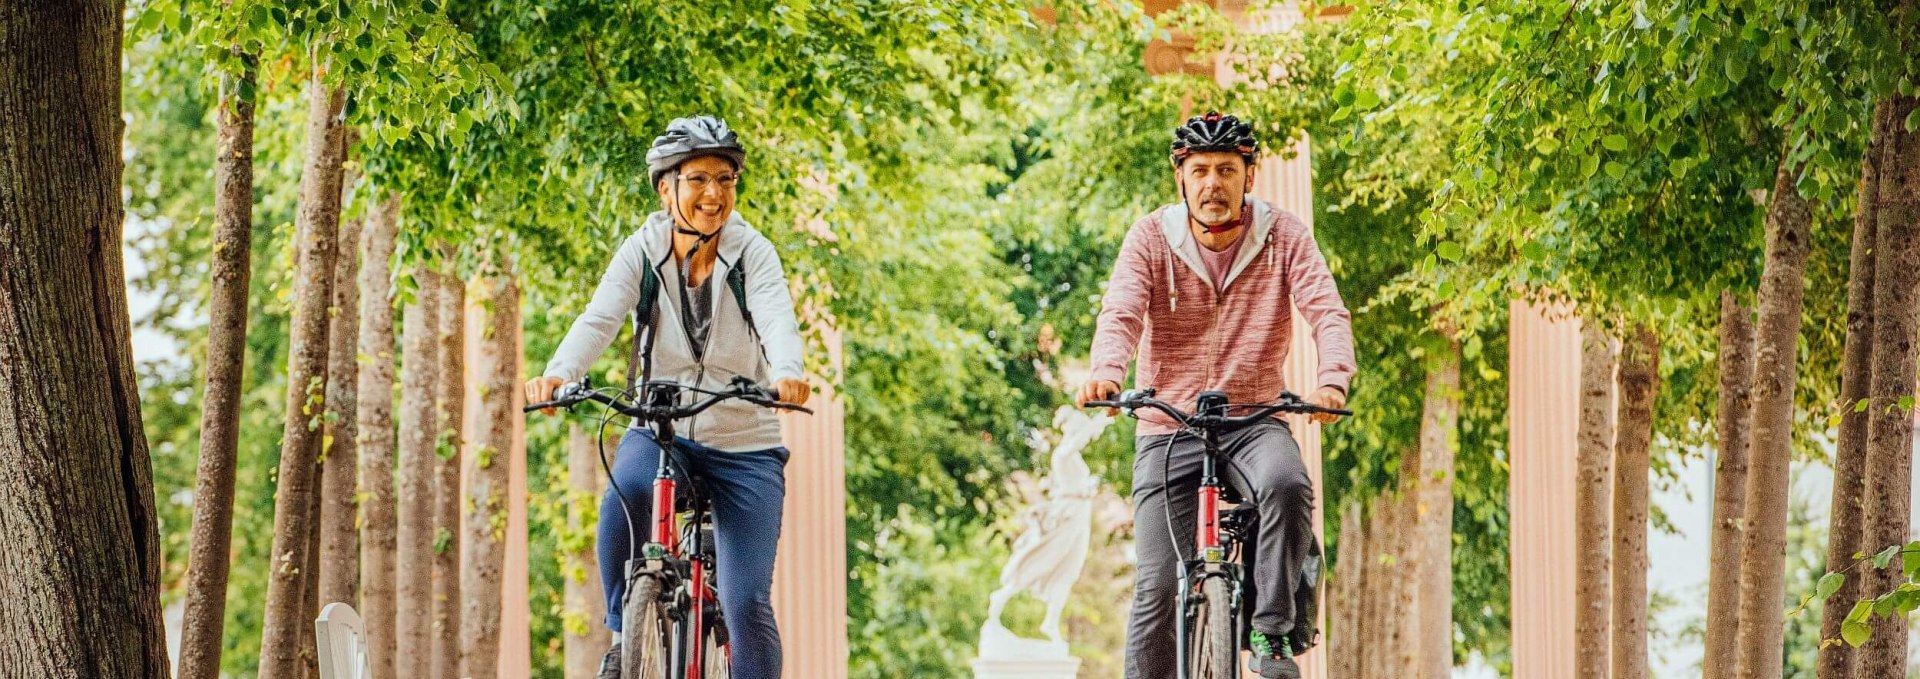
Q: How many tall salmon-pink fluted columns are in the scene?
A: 4